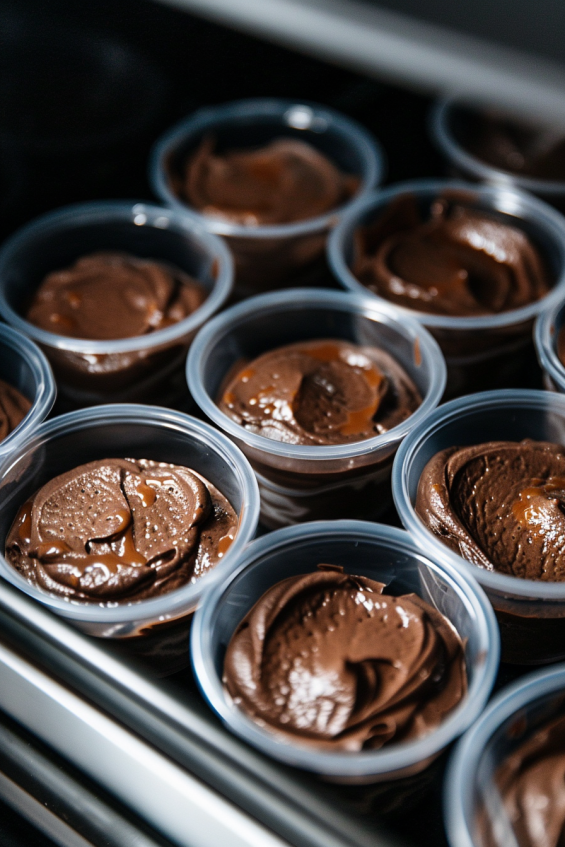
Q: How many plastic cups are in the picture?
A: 11